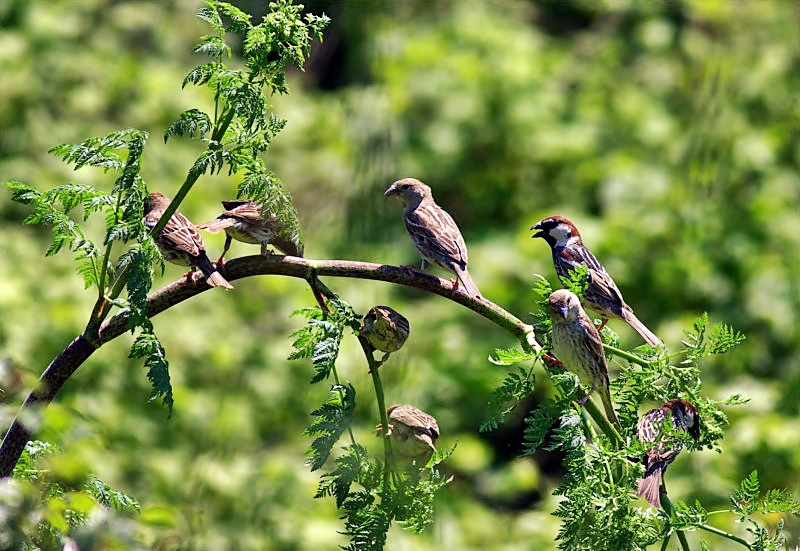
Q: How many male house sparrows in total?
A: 2